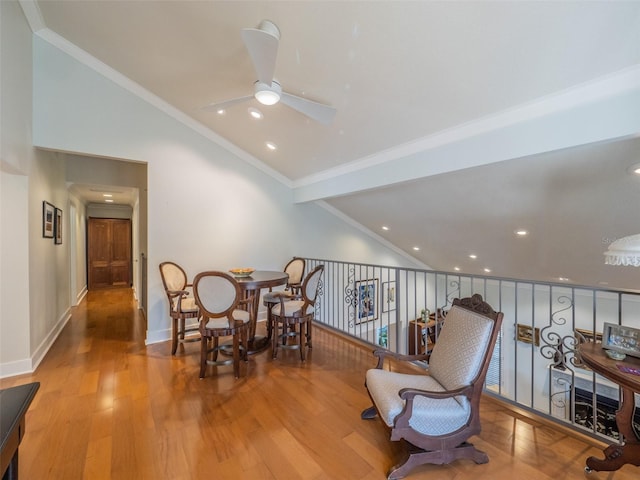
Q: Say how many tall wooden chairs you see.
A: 4